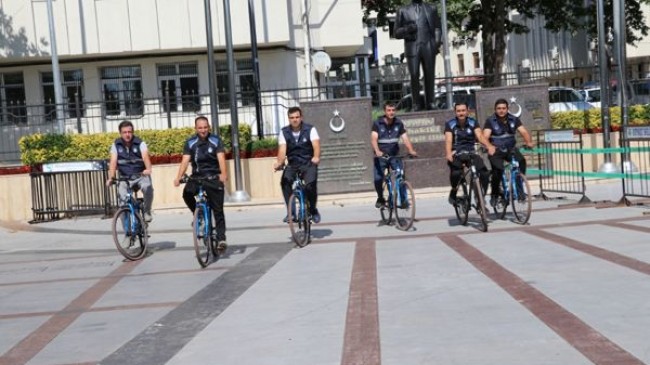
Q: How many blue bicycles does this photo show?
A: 5